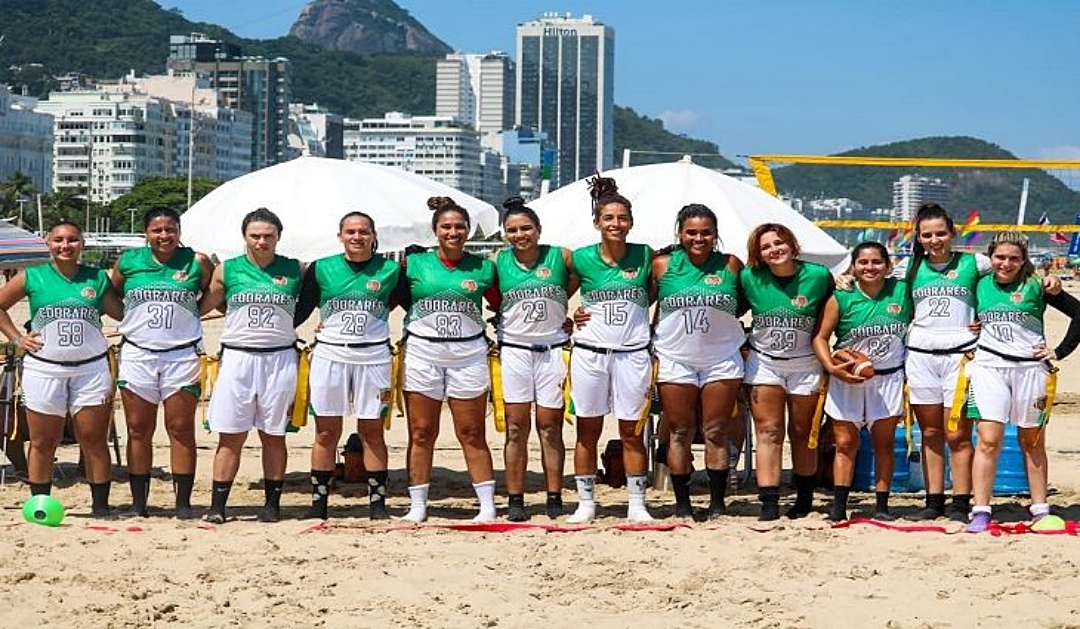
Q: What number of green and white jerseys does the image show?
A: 12